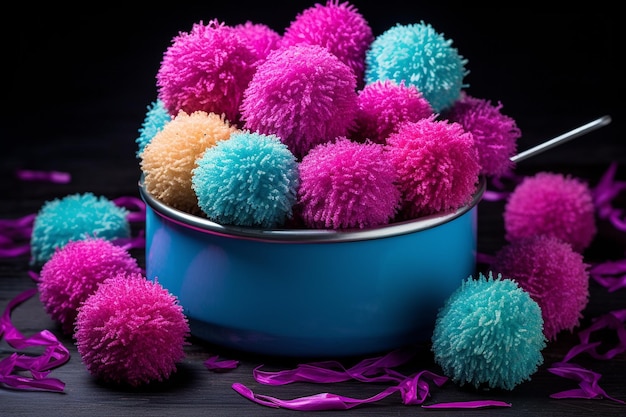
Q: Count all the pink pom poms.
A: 12